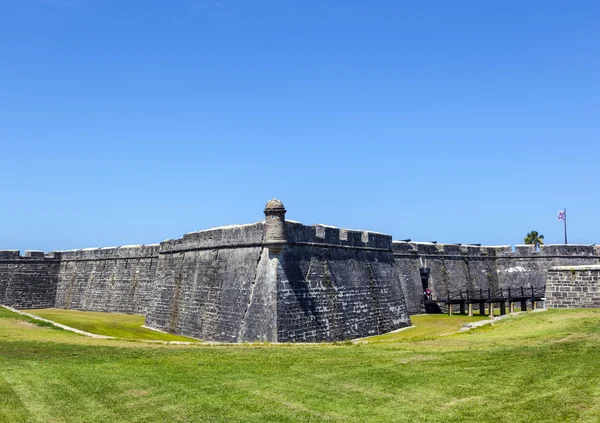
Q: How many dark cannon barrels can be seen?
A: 4